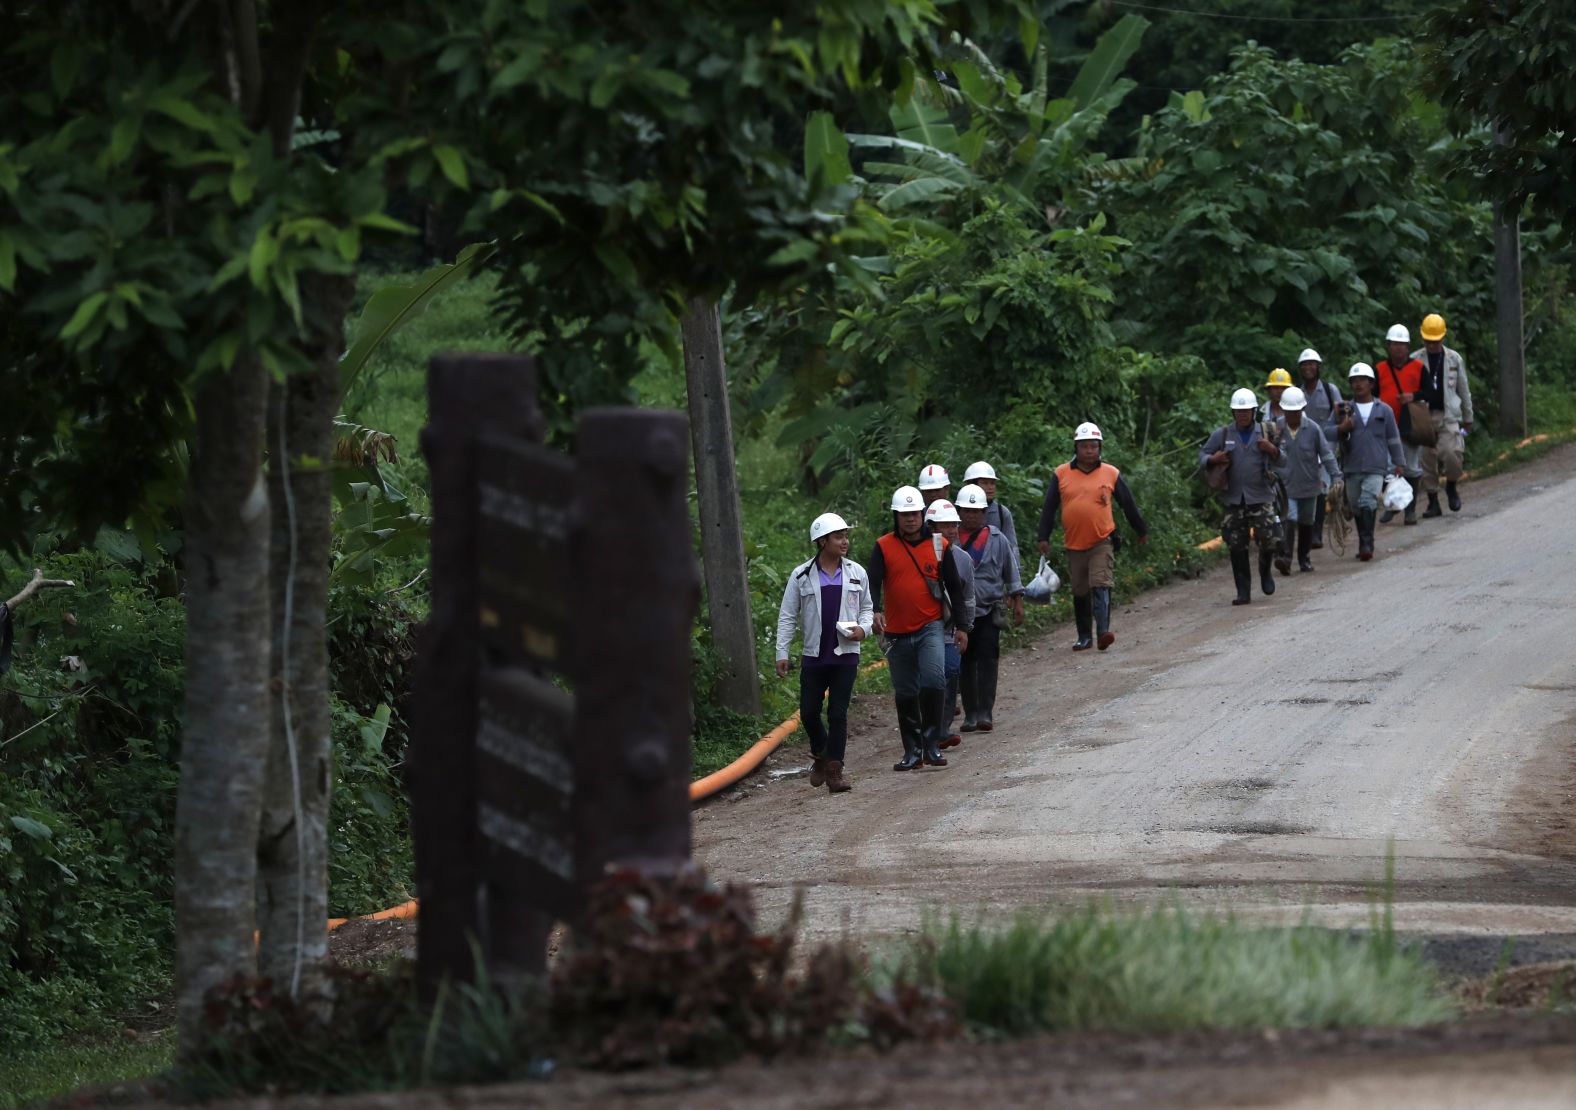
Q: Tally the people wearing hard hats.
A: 14